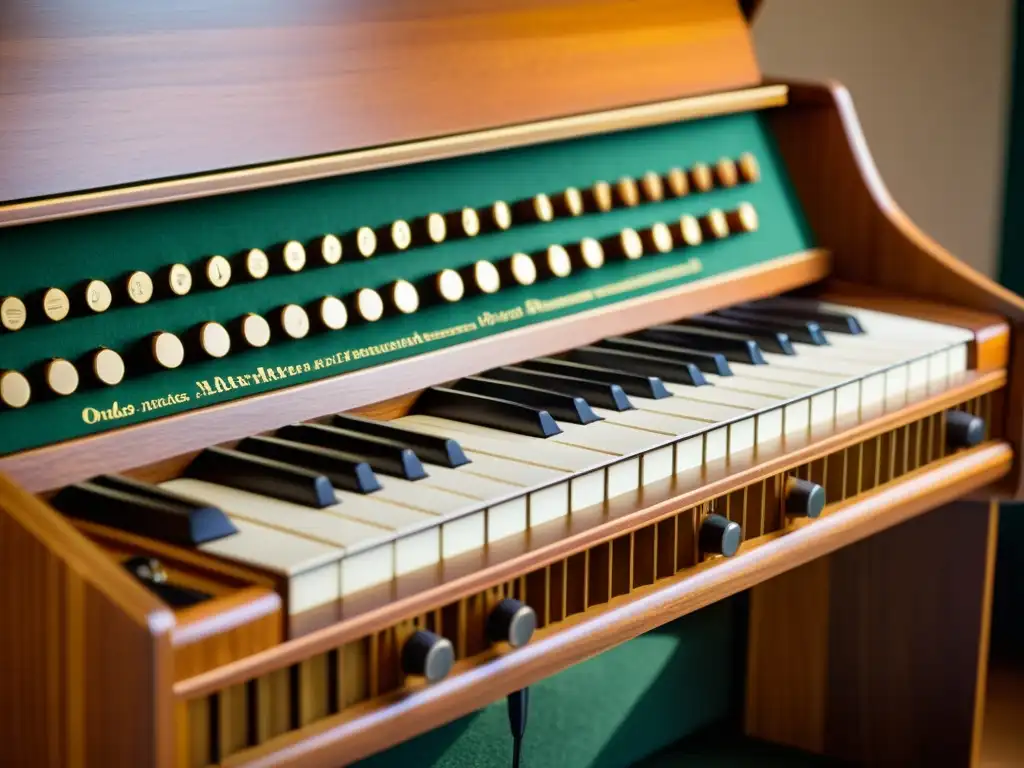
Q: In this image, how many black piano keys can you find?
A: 15